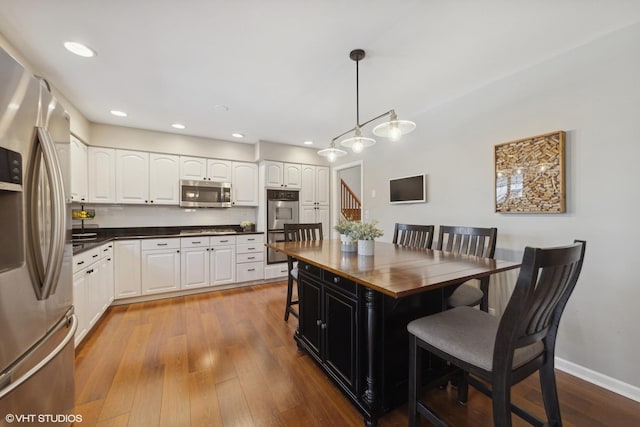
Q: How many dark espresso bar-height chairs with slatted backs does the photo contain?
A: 4